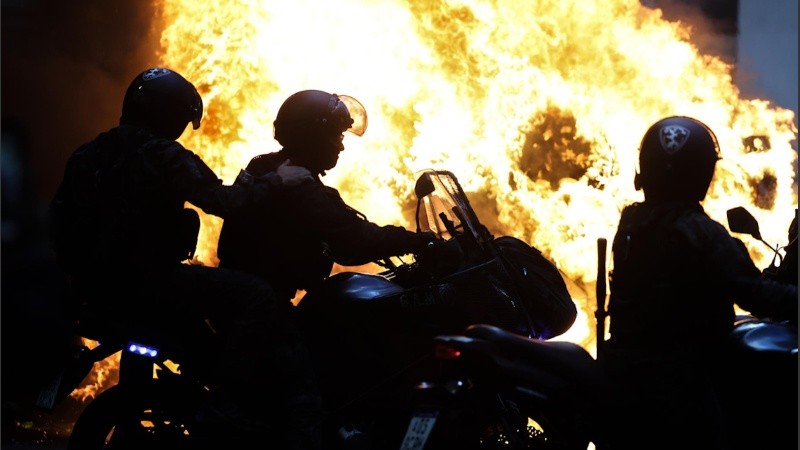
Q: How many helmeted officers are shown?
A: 3